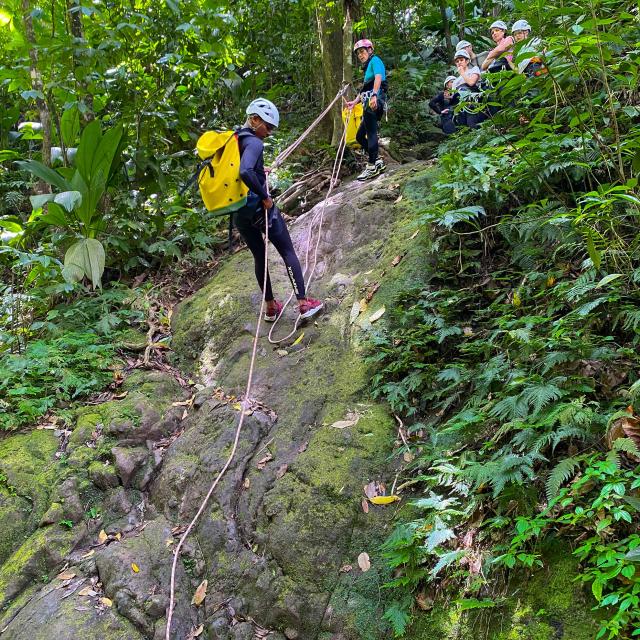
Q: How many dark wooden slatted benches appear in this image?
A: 0